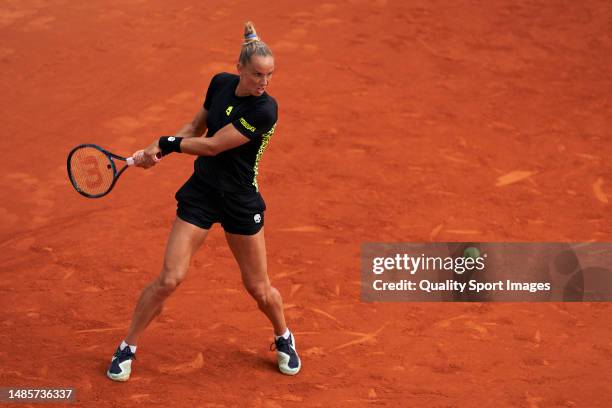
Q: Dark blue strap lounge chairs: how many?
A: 0